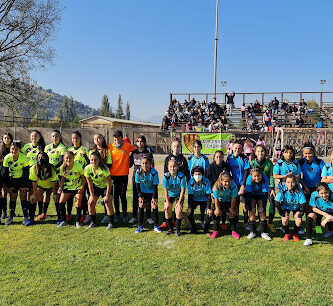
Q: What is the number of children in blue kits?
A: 12